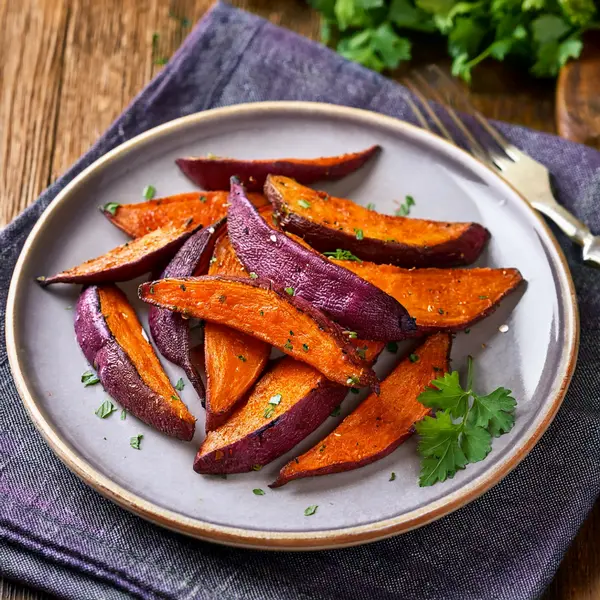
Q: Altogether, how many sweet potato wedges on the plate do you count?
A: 12